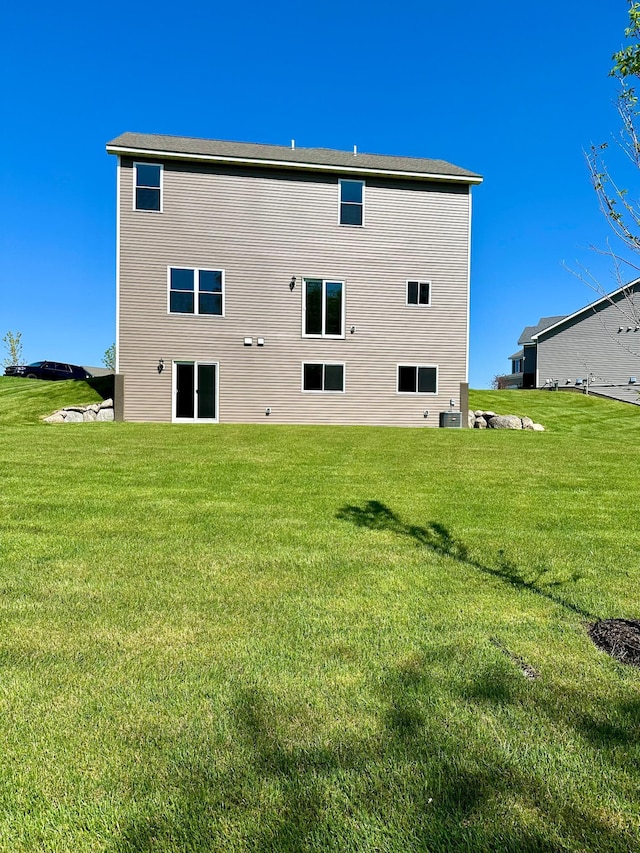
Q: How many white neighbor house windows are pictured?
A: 1